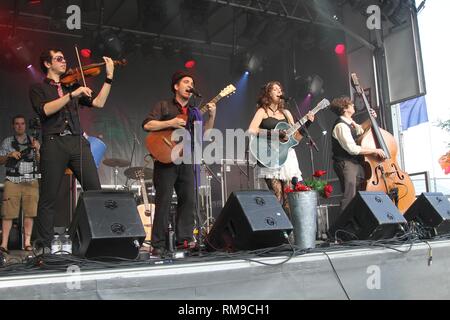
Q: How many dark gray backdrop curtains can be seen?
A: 1